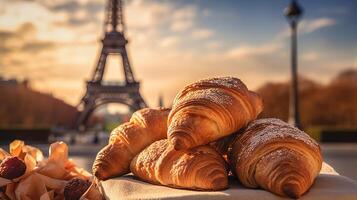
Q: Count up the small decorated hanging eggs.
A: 0